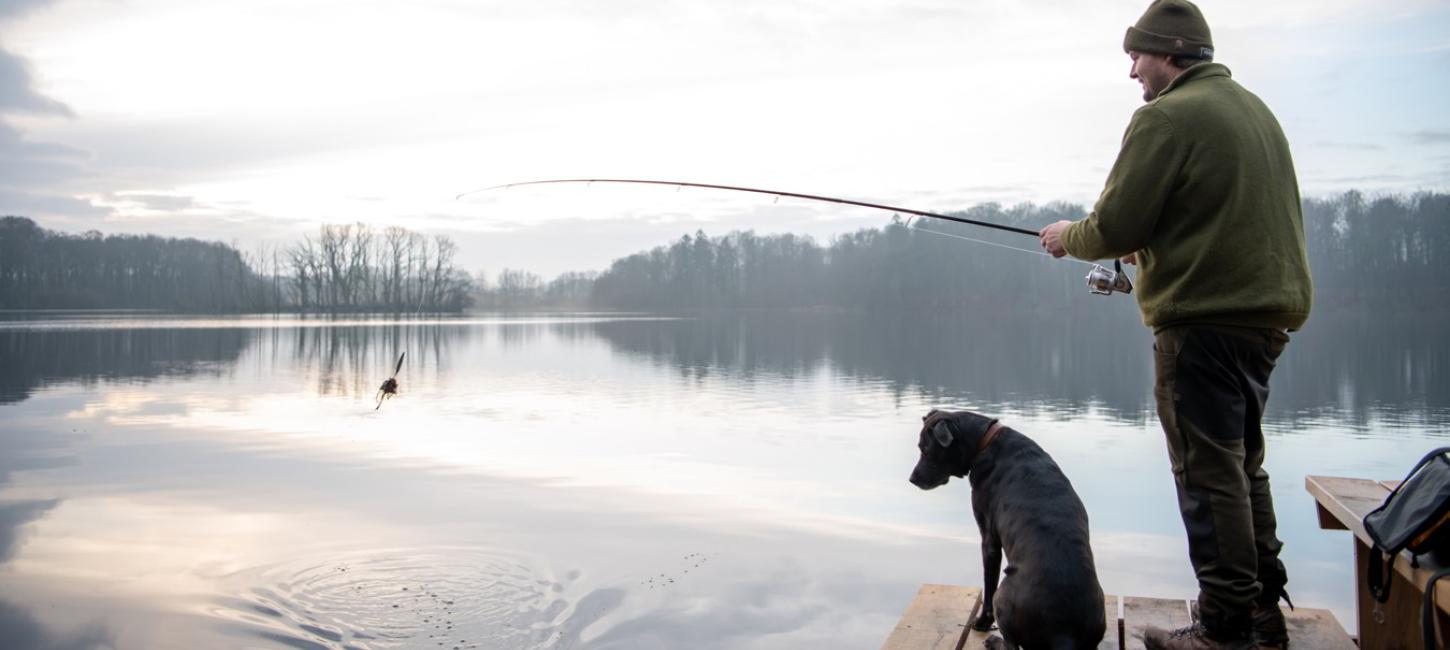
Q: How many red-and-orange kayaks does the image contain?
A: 0